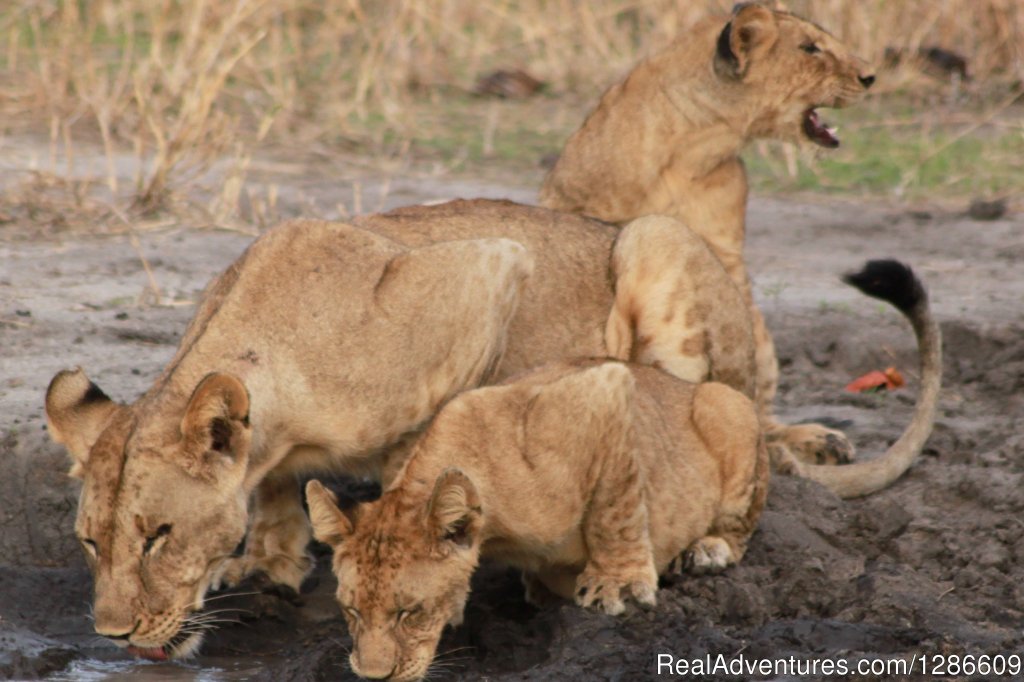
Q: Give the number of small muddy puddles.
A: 1